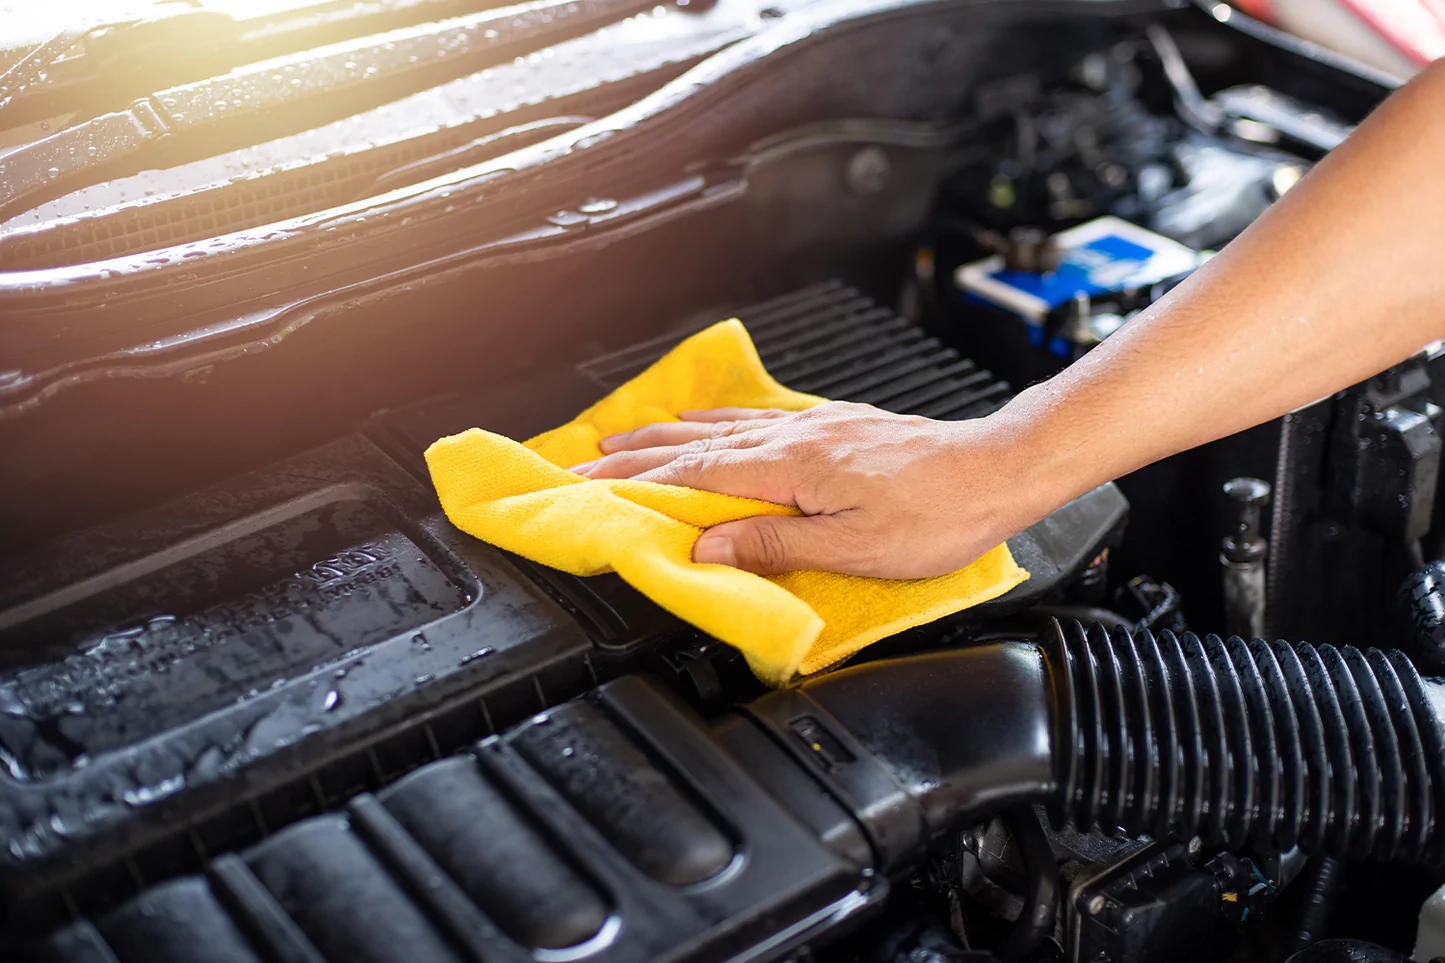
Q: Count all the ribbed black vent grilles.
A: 1